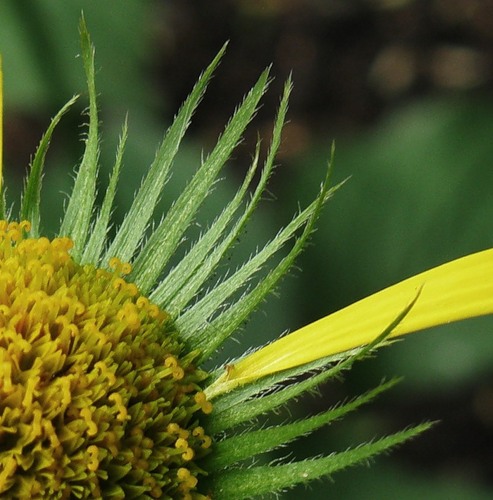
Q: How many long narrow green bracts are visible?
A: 13